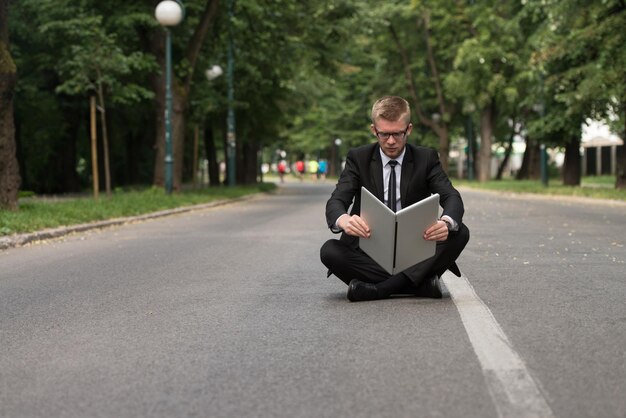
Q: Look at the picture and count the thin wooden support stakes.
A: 2